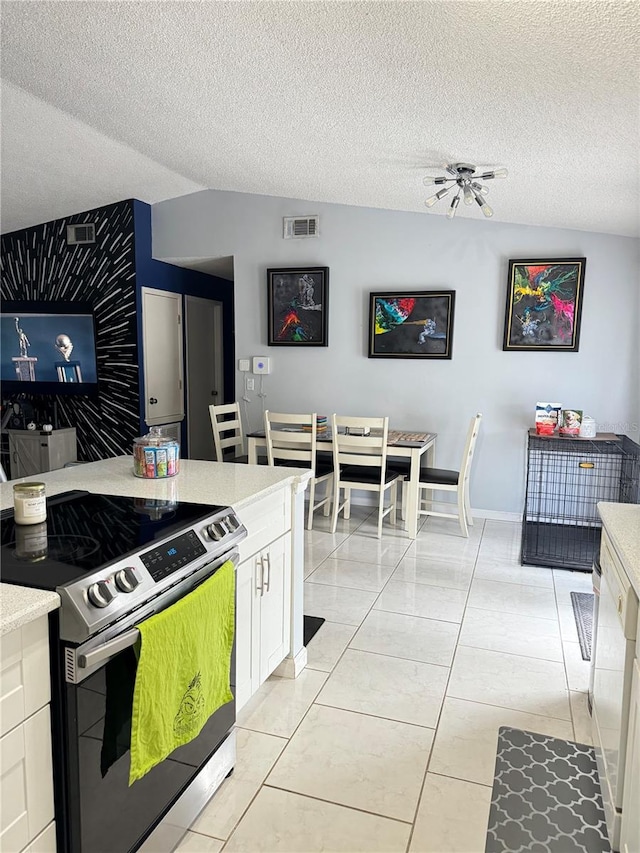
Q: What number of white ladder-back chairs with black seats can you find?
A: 4